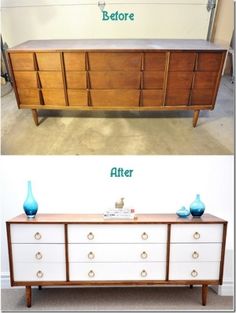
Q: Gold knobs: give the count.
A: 12